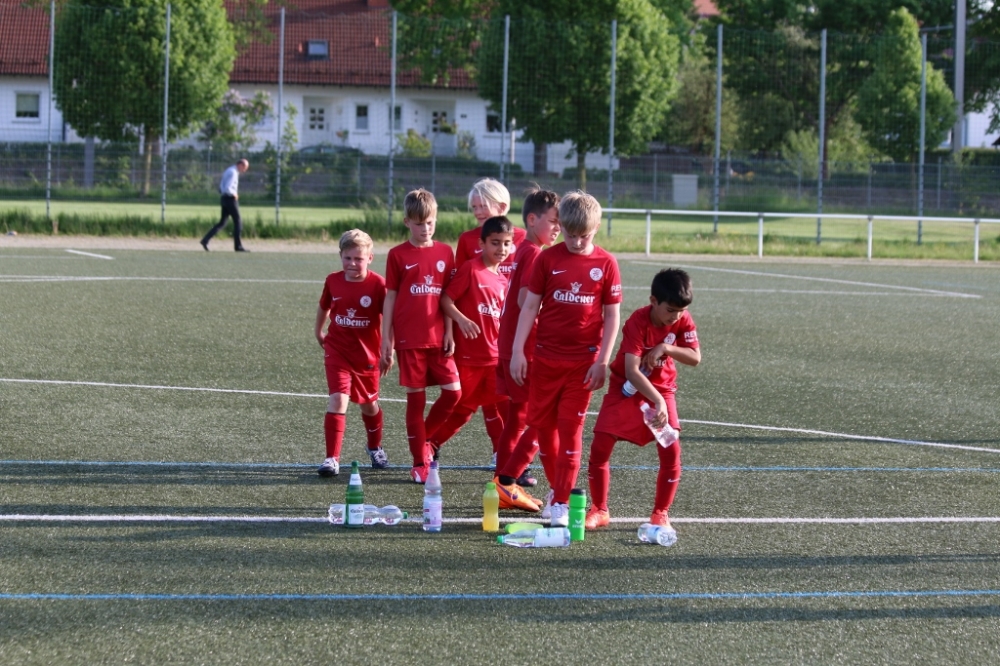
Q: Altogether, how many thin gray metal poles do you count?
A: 9